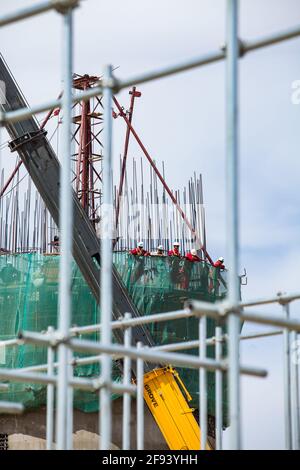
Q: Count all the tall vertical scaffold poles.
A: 3